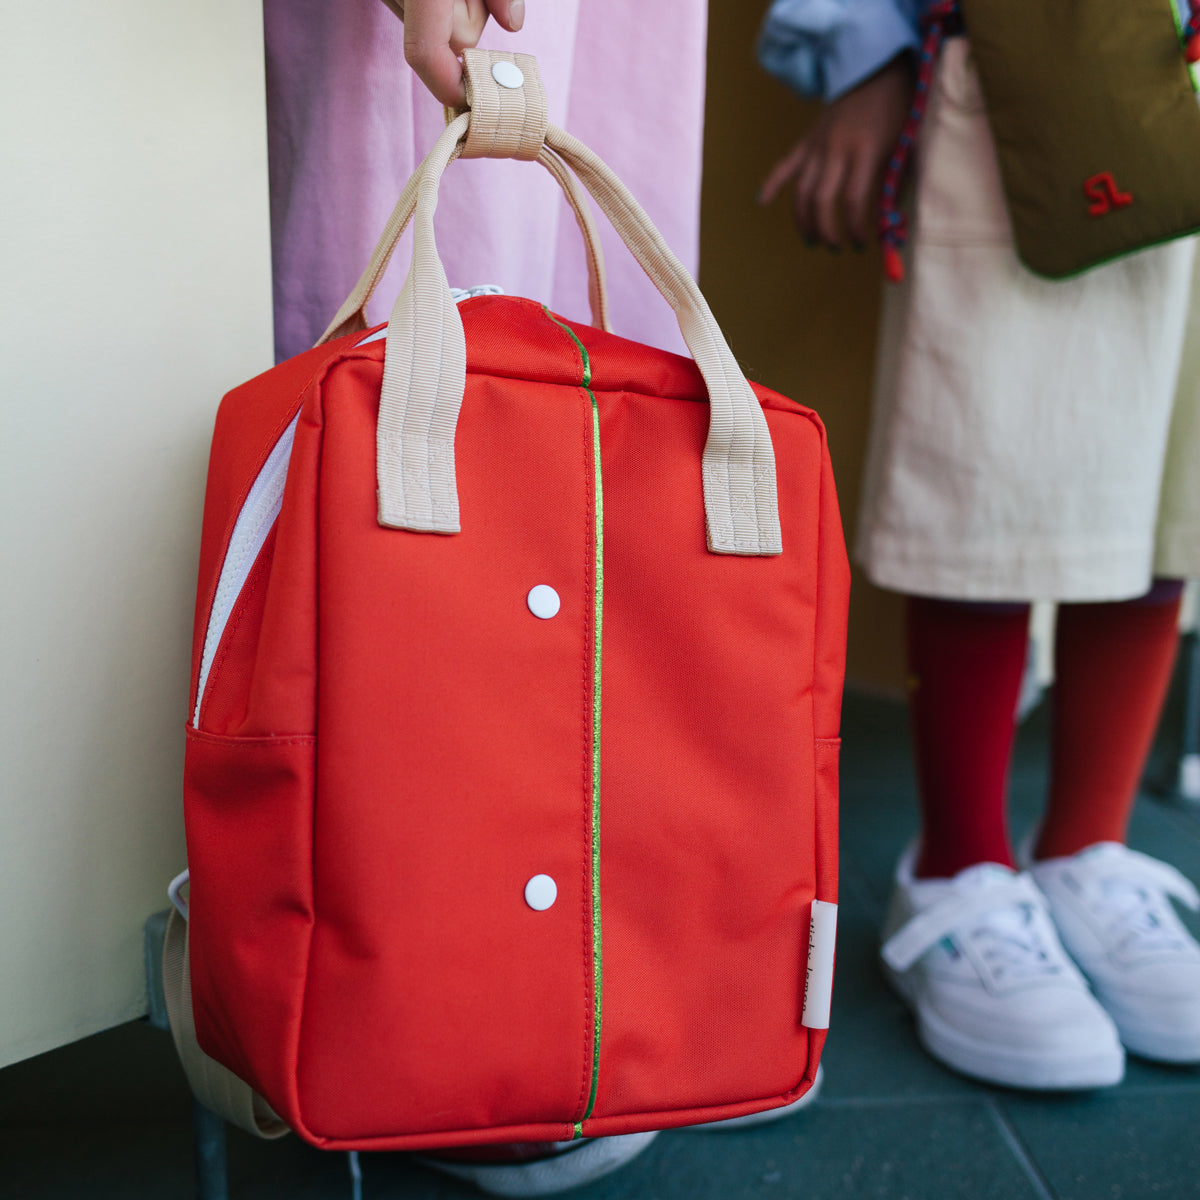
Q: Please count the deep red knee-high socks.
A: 2